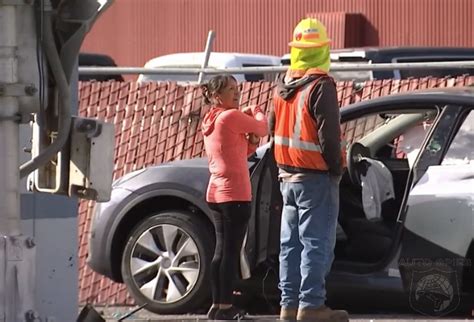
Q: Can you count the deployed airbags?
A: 1